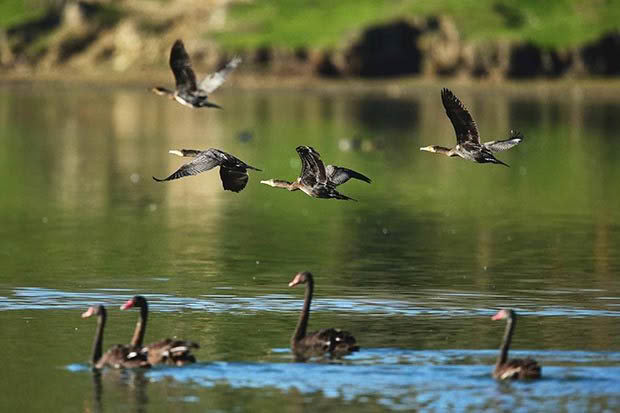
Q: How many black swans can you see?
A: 4